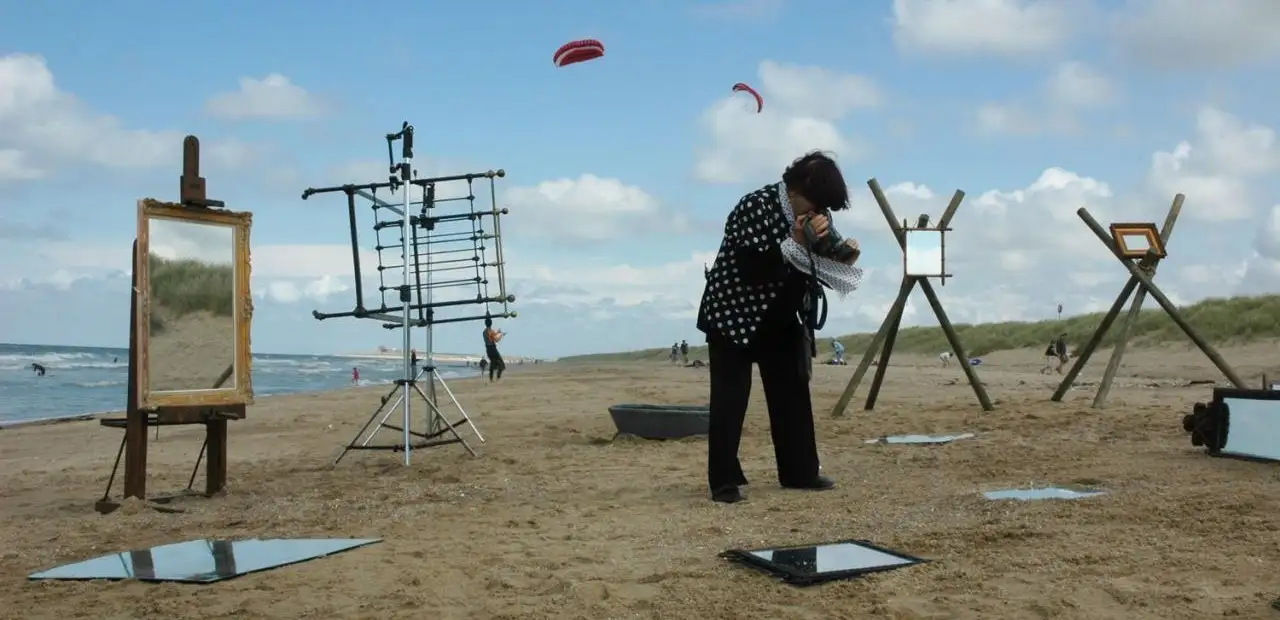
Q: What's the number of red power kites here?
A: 2